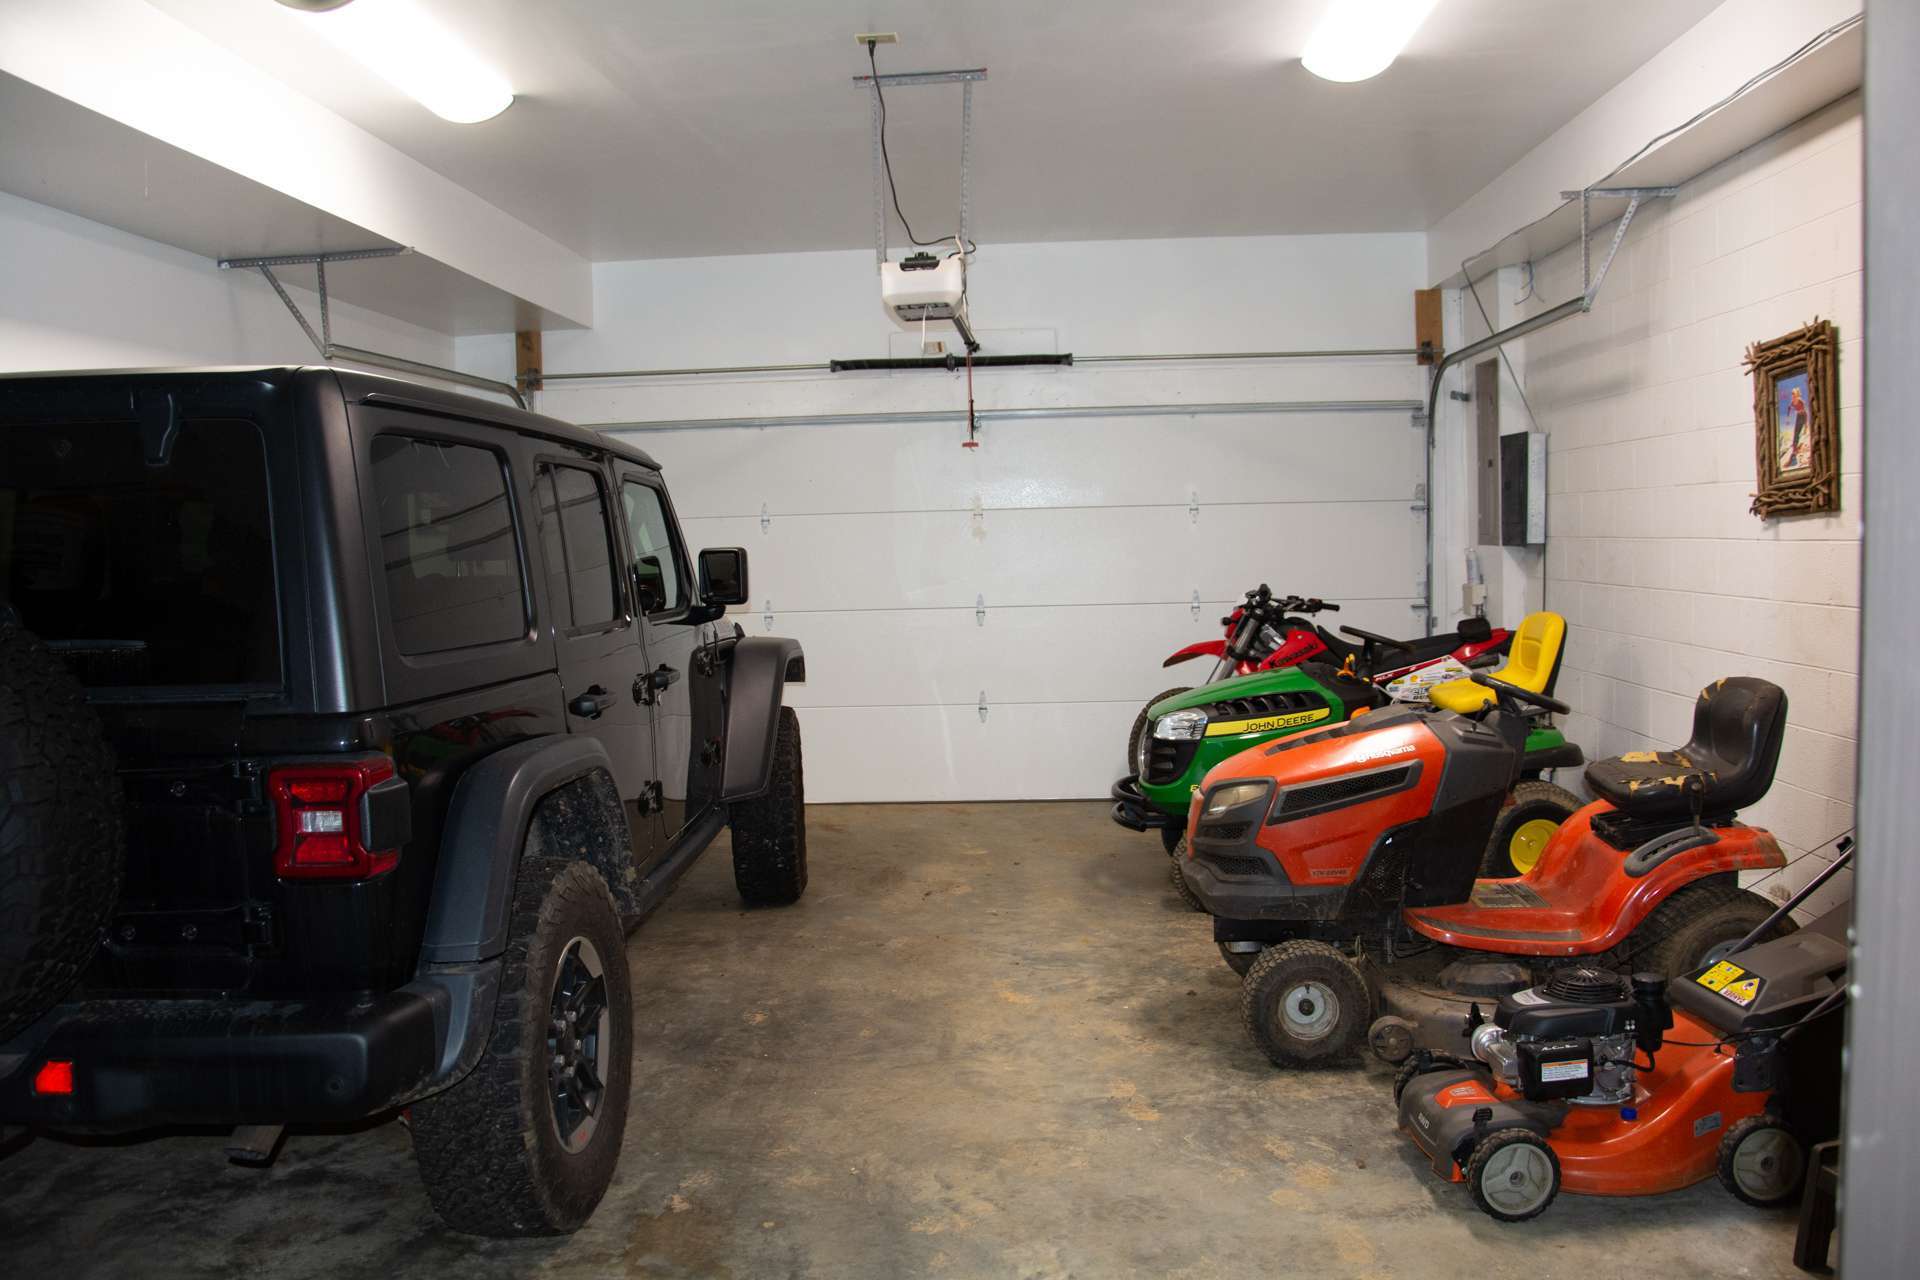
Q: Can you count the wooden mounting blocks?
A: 2